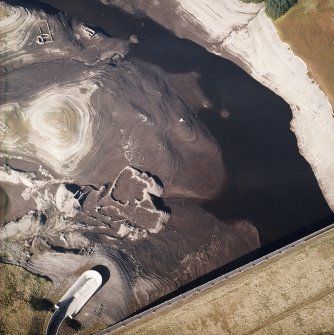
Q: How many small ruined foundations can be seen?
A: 2